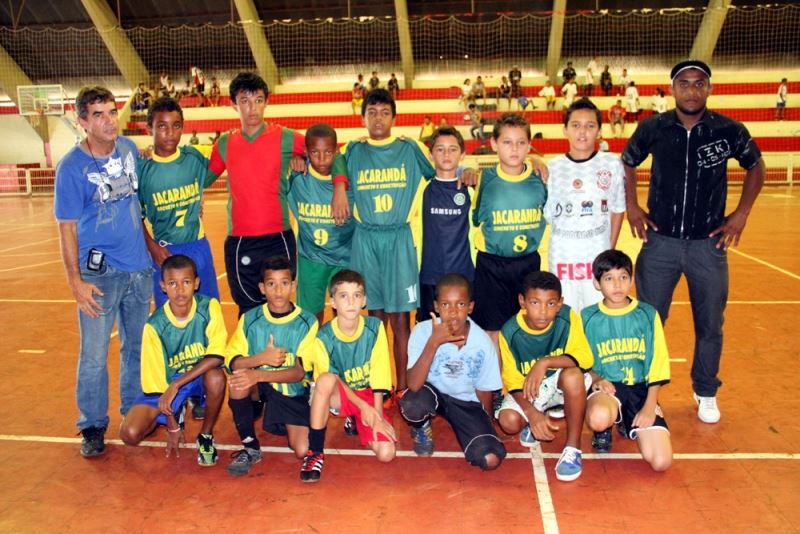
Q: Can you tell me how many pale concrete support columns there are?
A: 6